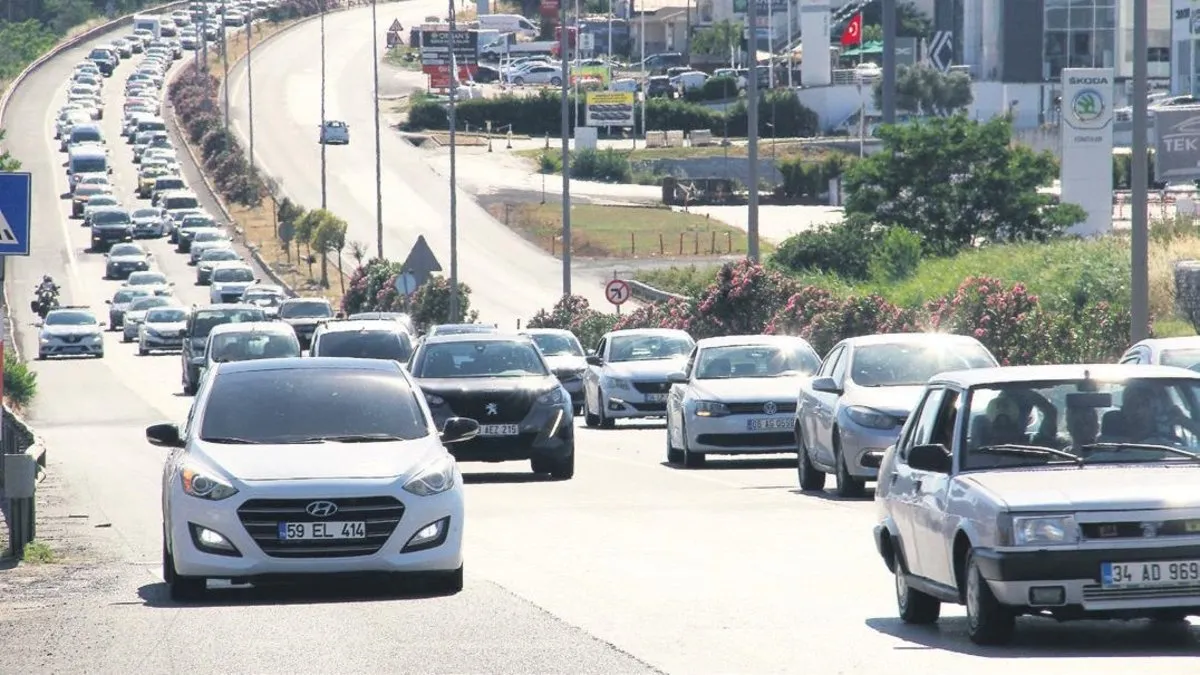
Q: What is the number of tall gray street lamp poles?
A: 11